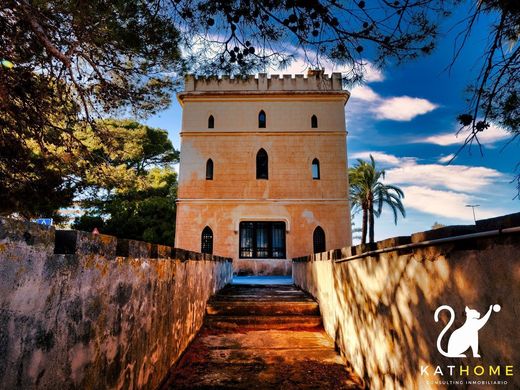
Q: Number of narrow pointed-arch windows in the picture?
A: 8